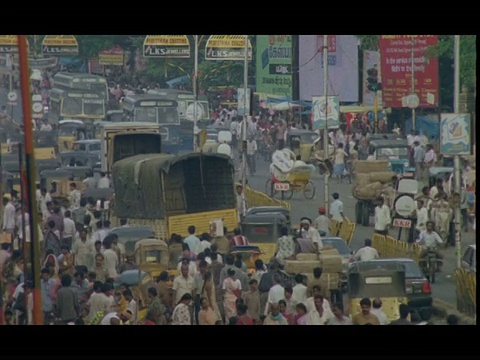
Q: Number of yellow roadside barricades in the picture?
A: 4